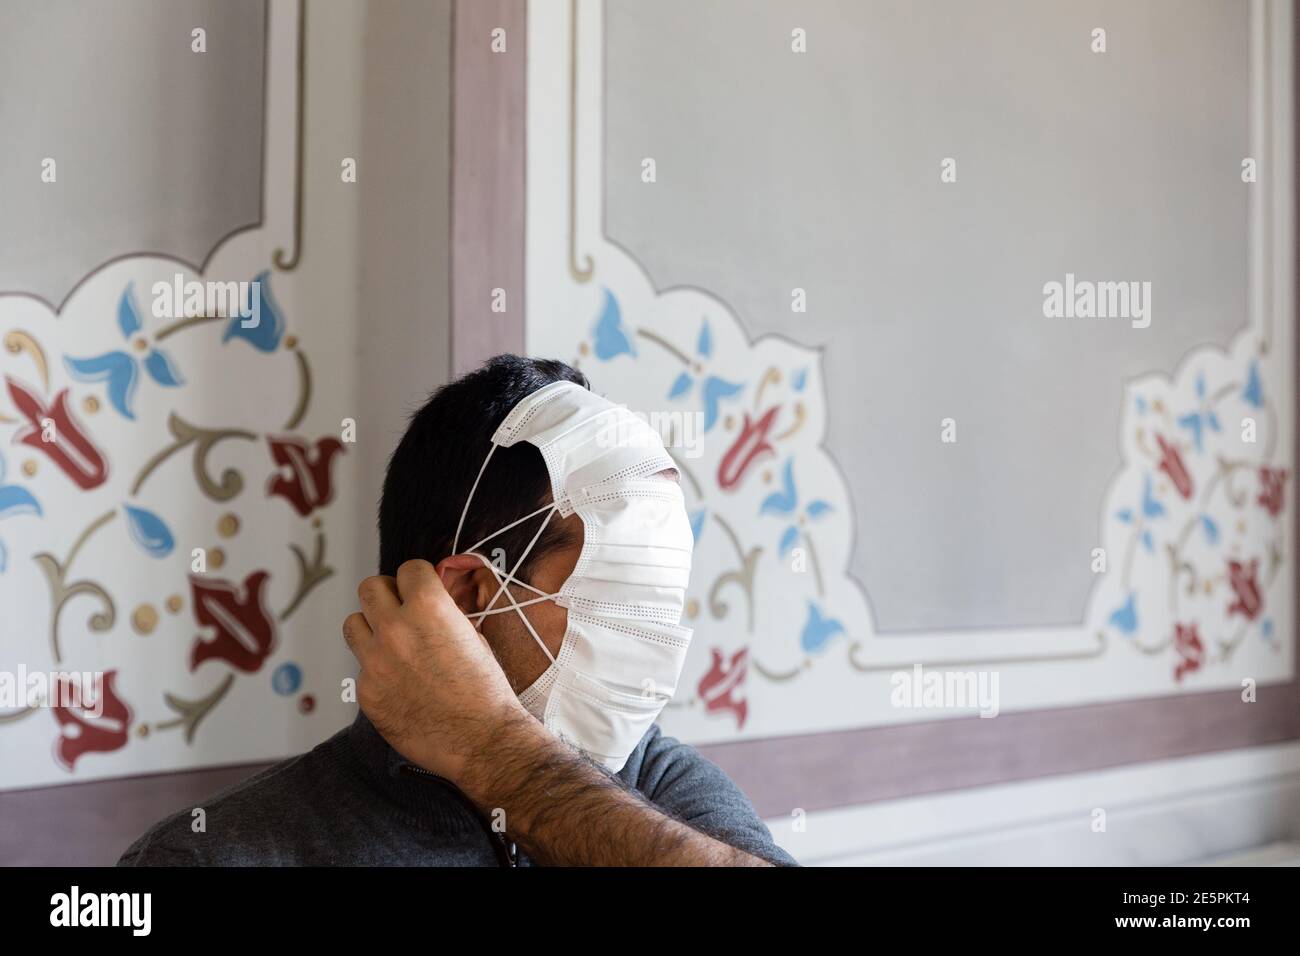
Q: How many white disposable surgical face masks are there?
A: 4